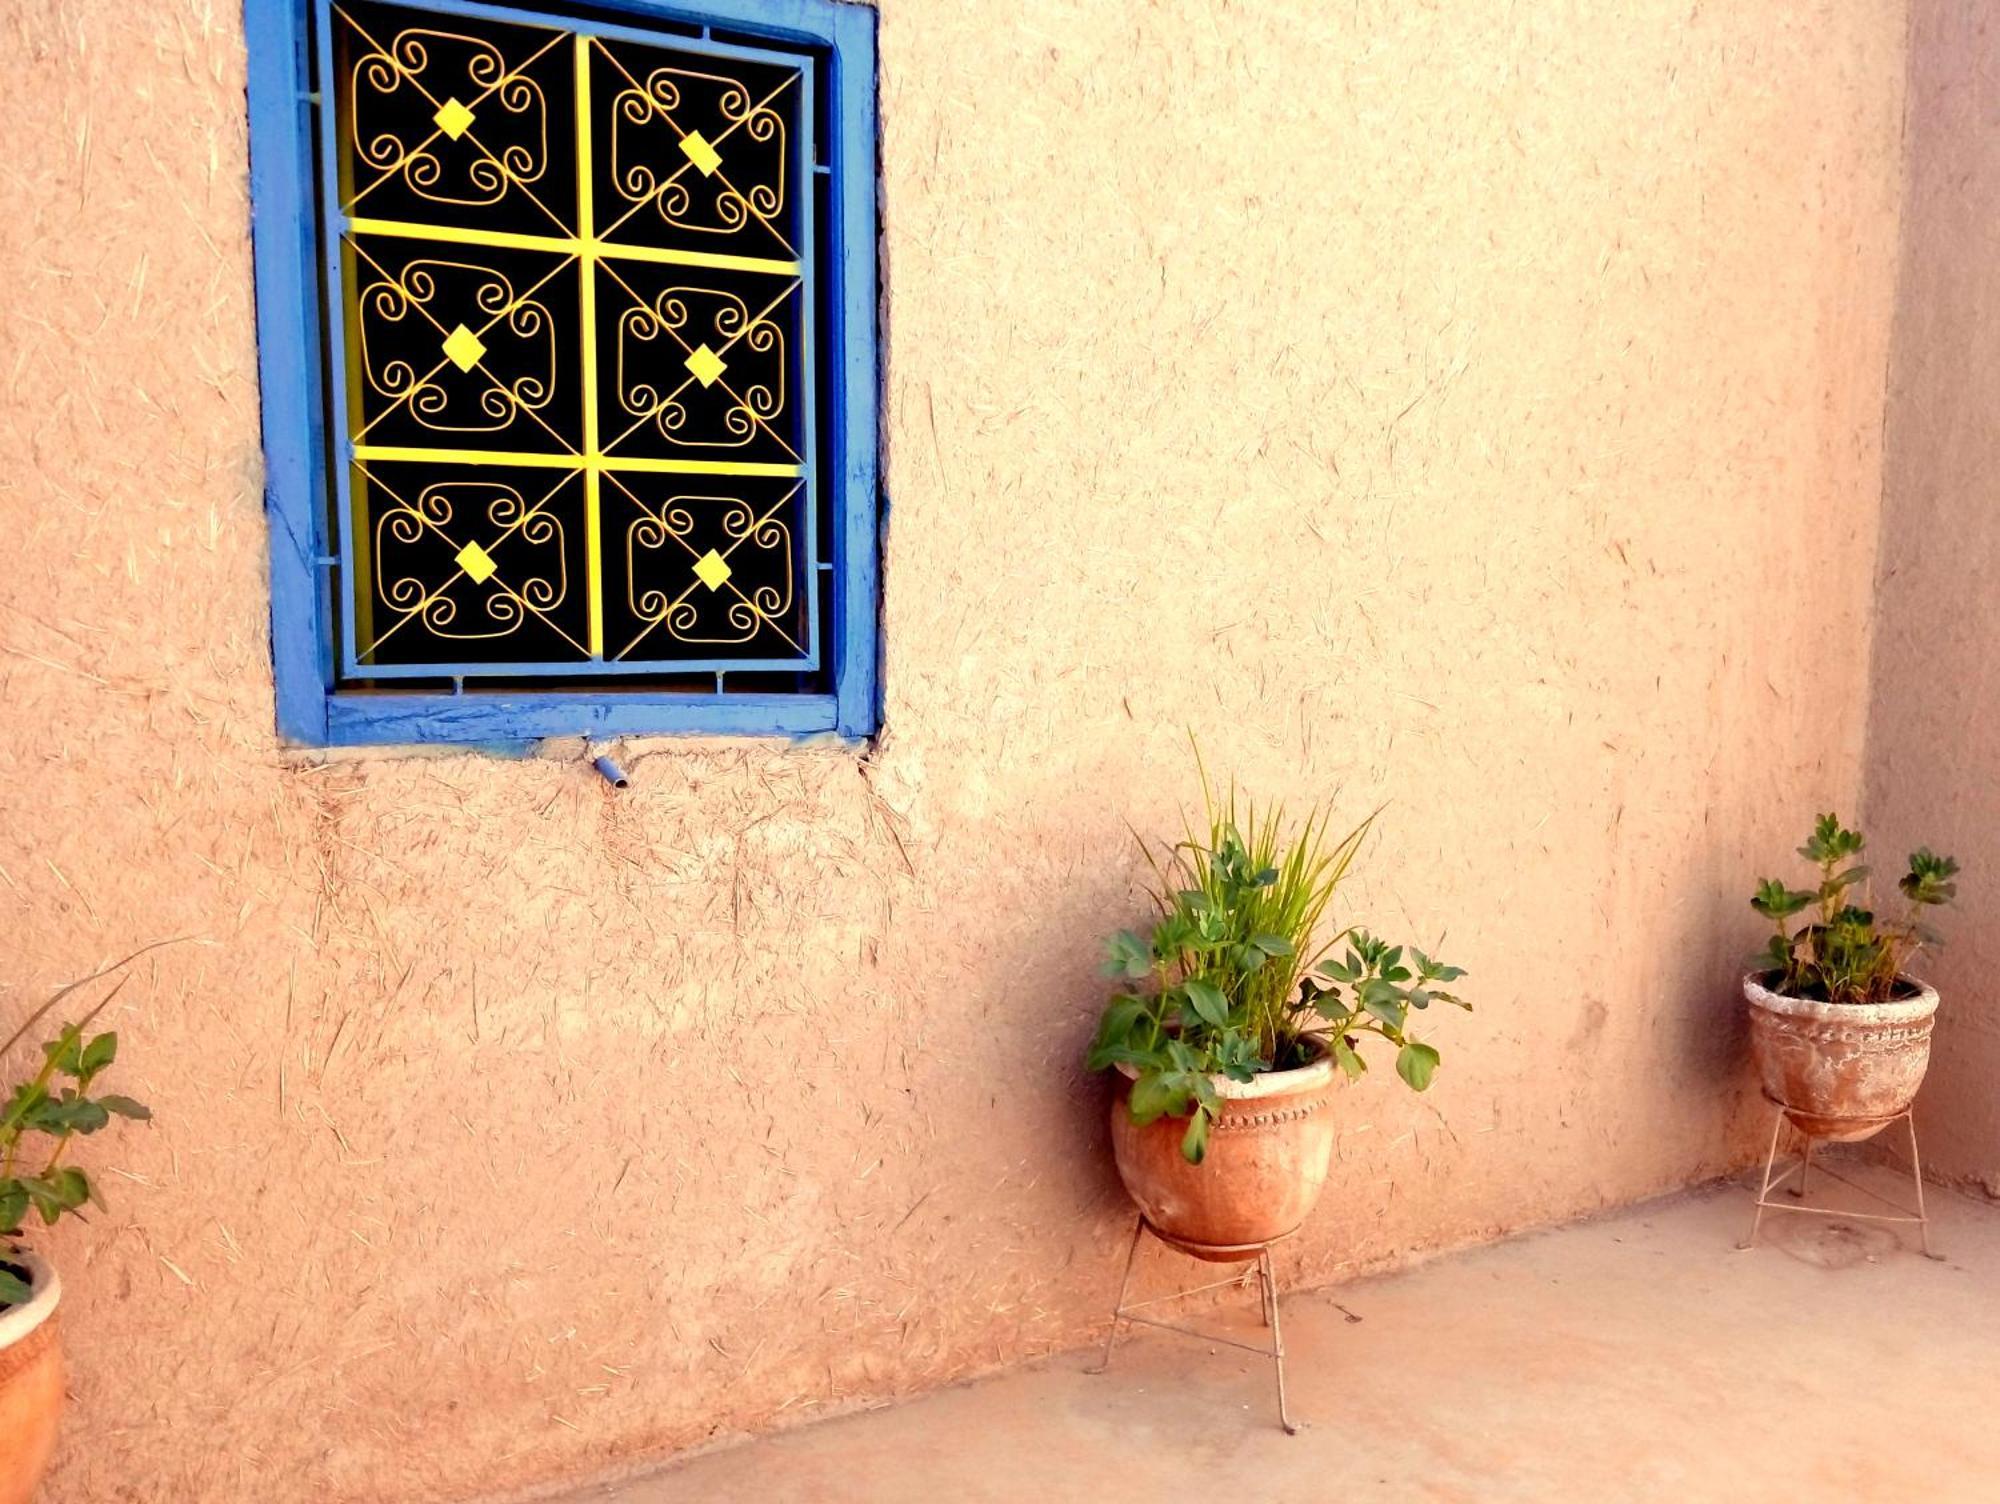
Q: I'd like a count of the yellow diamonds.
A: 6